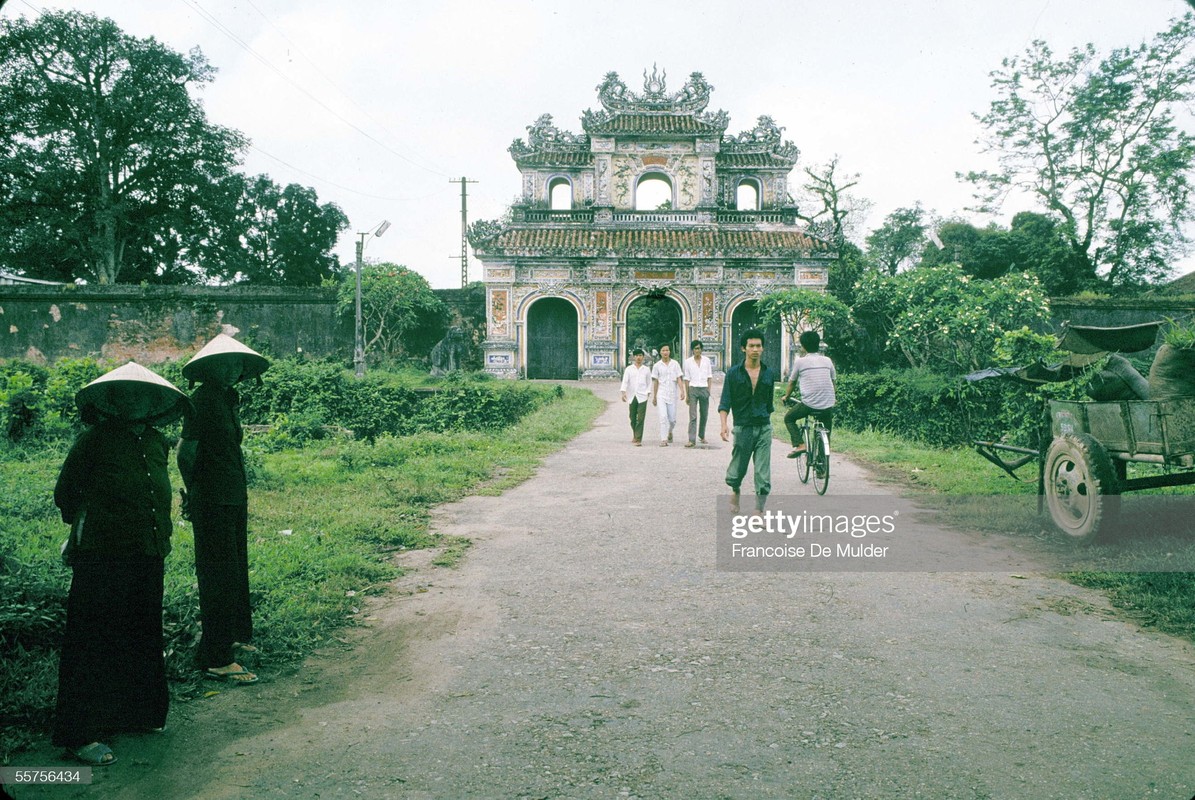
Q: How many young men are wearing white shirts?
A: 3